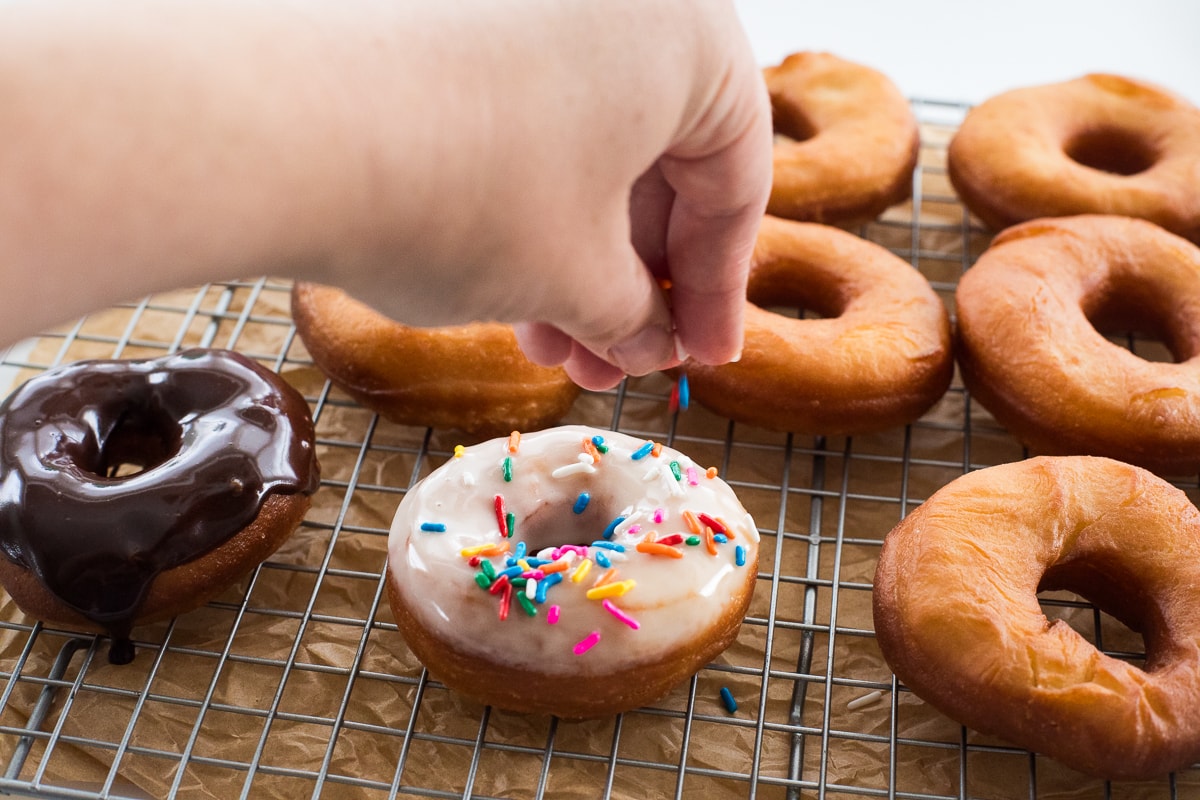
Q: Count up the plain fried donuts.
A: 6